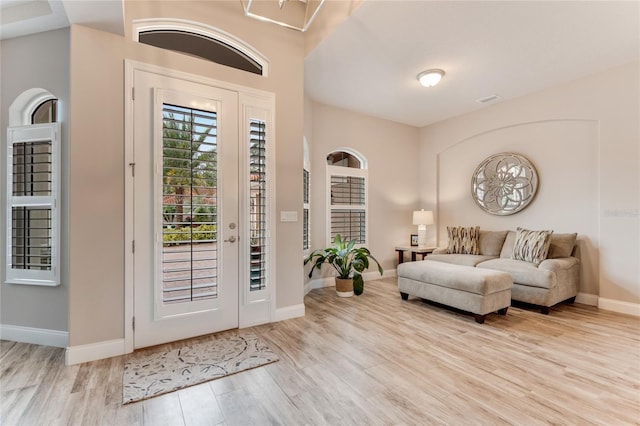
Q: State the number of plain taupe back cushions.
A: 2